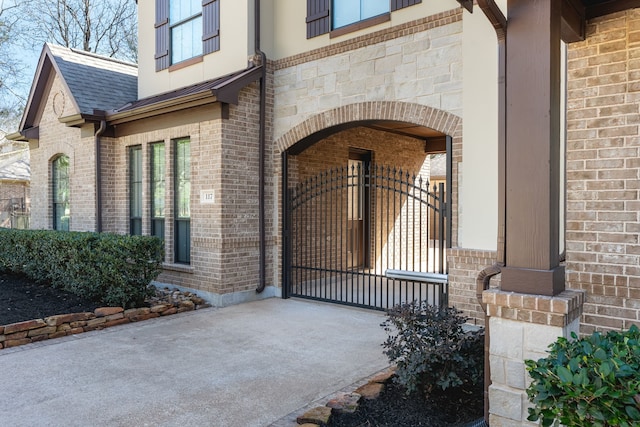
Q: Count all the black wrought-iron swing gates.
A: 1